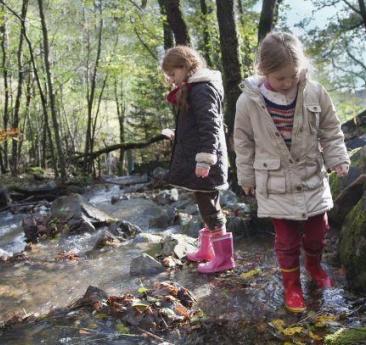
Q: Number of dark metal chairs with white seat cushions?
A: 0